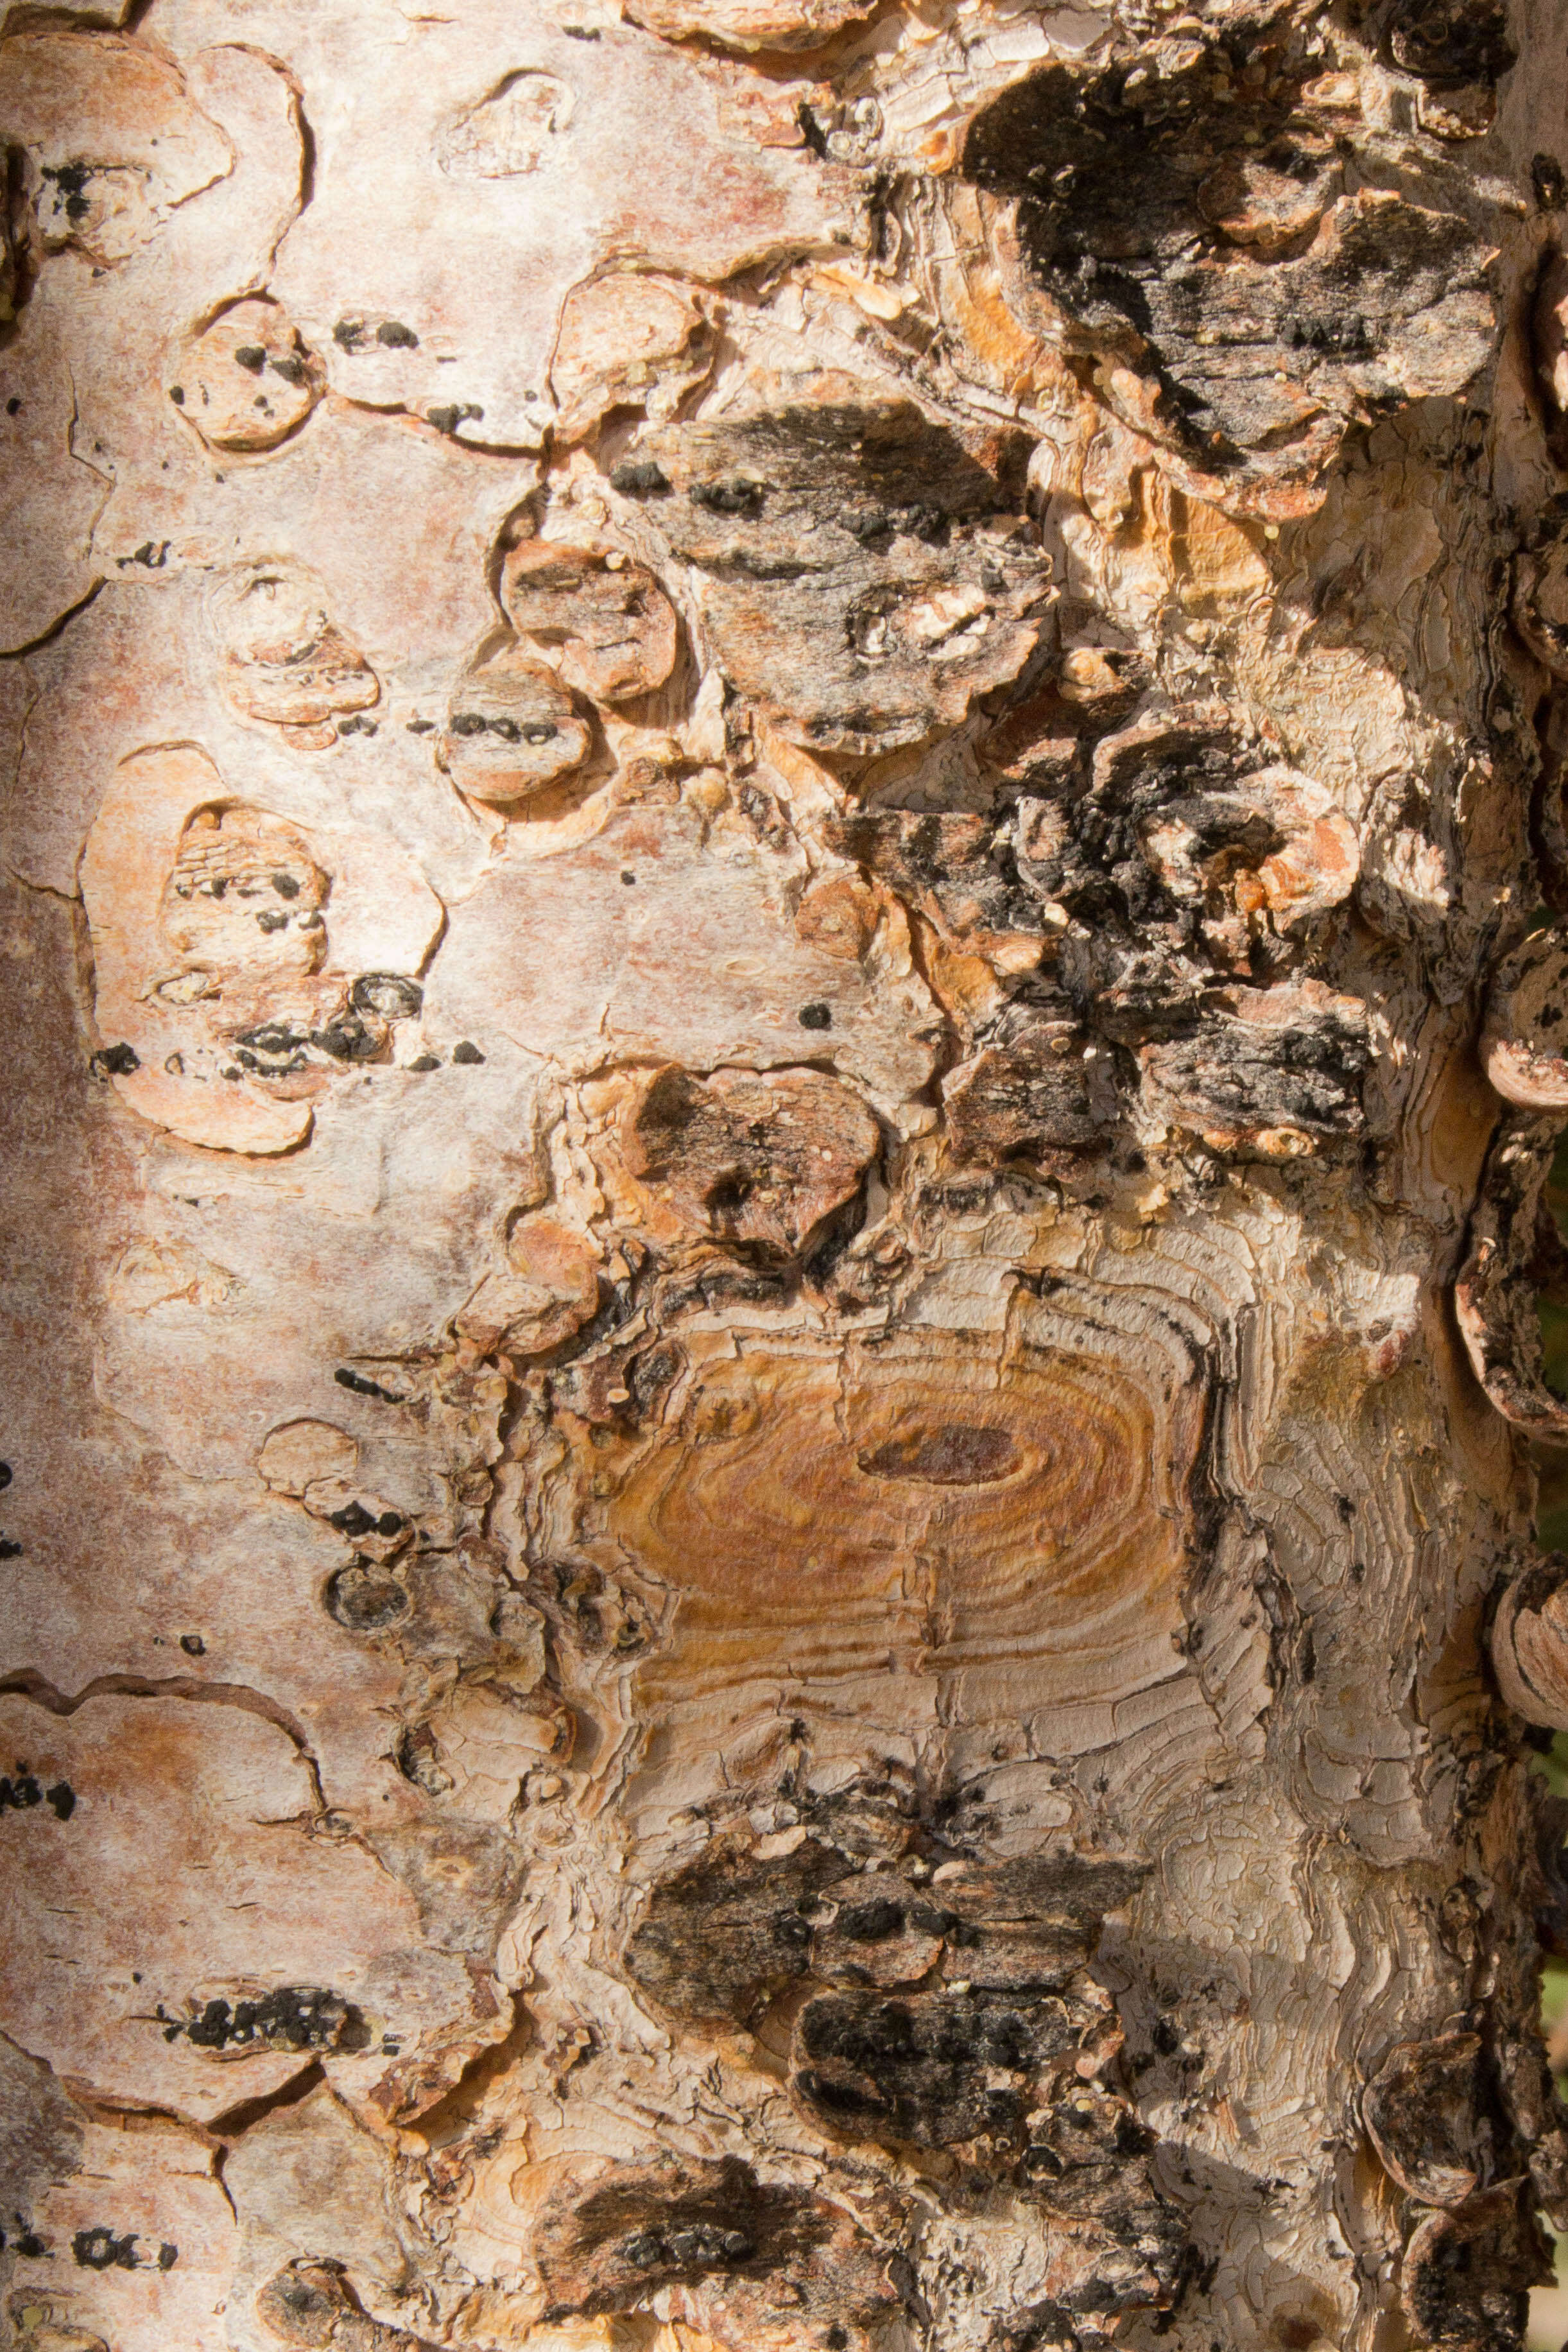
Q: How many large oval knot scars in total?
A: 1